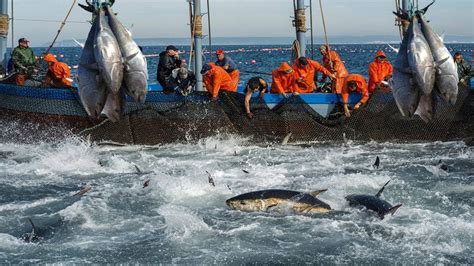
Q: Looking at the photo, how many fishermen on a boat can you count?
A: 13